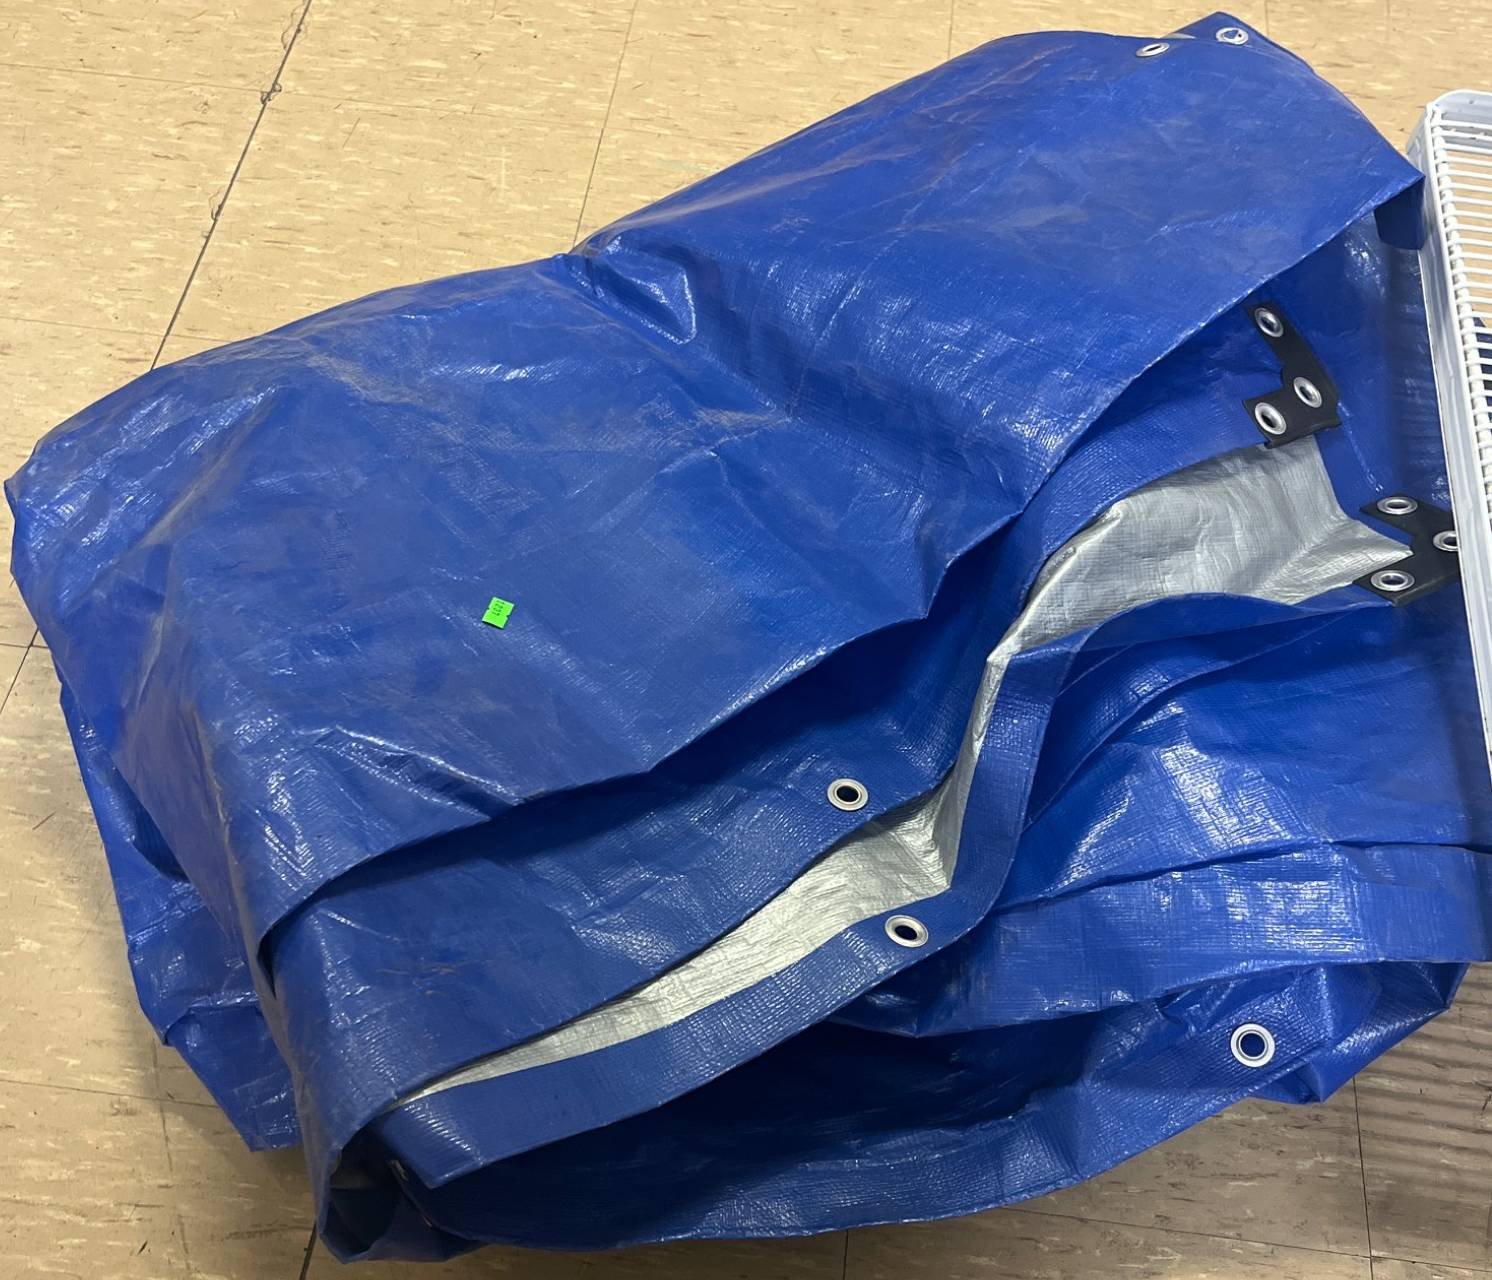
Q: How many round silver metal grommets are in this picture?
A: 11